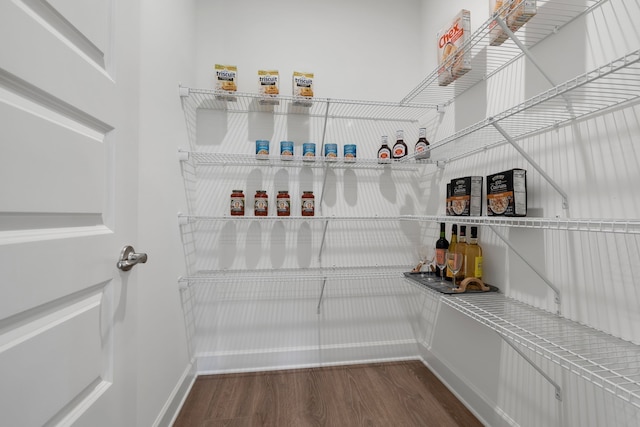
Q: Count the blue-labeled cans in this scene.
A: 5